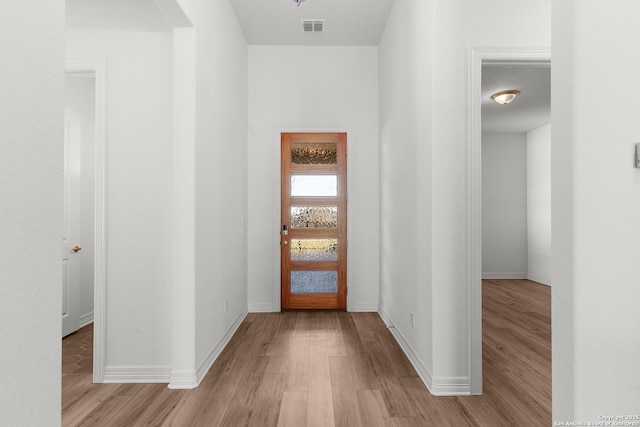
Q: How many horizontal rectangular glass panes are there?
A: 5